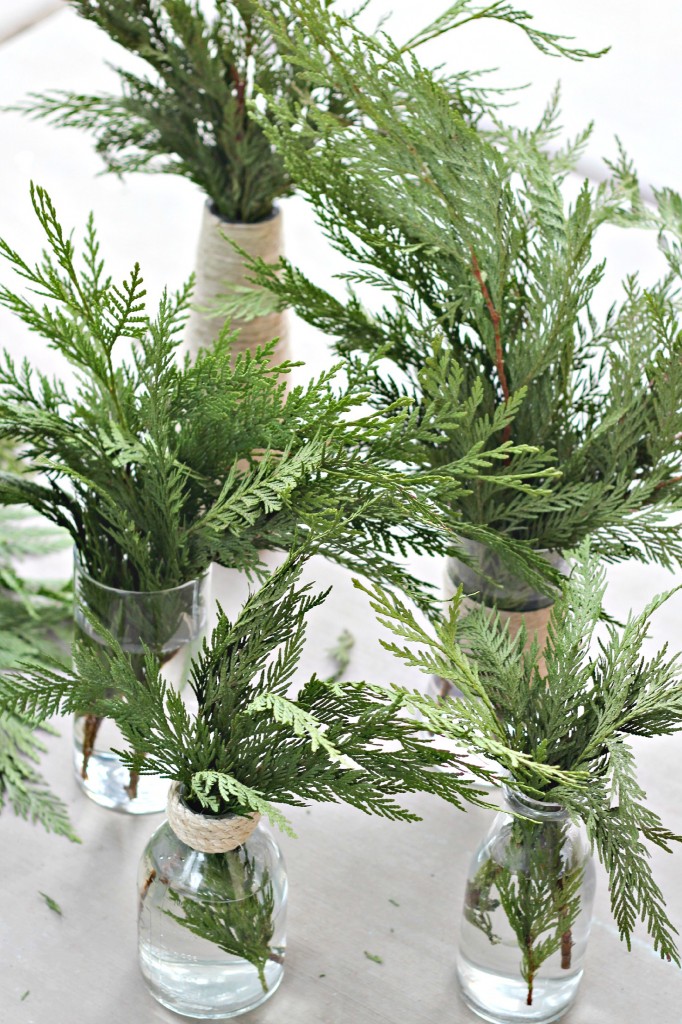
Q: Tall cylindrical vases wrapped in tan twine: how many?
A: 1